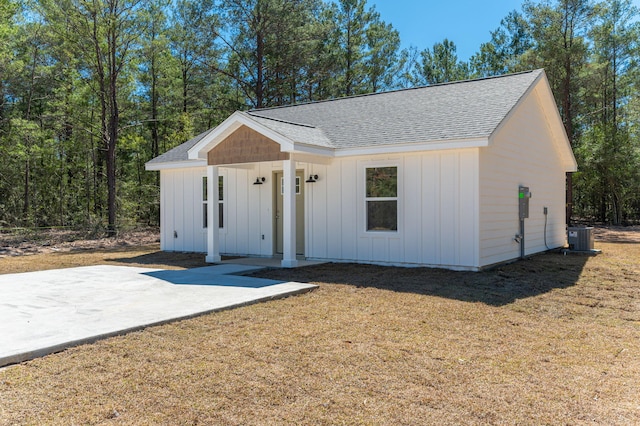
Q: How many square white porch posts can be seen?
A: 2